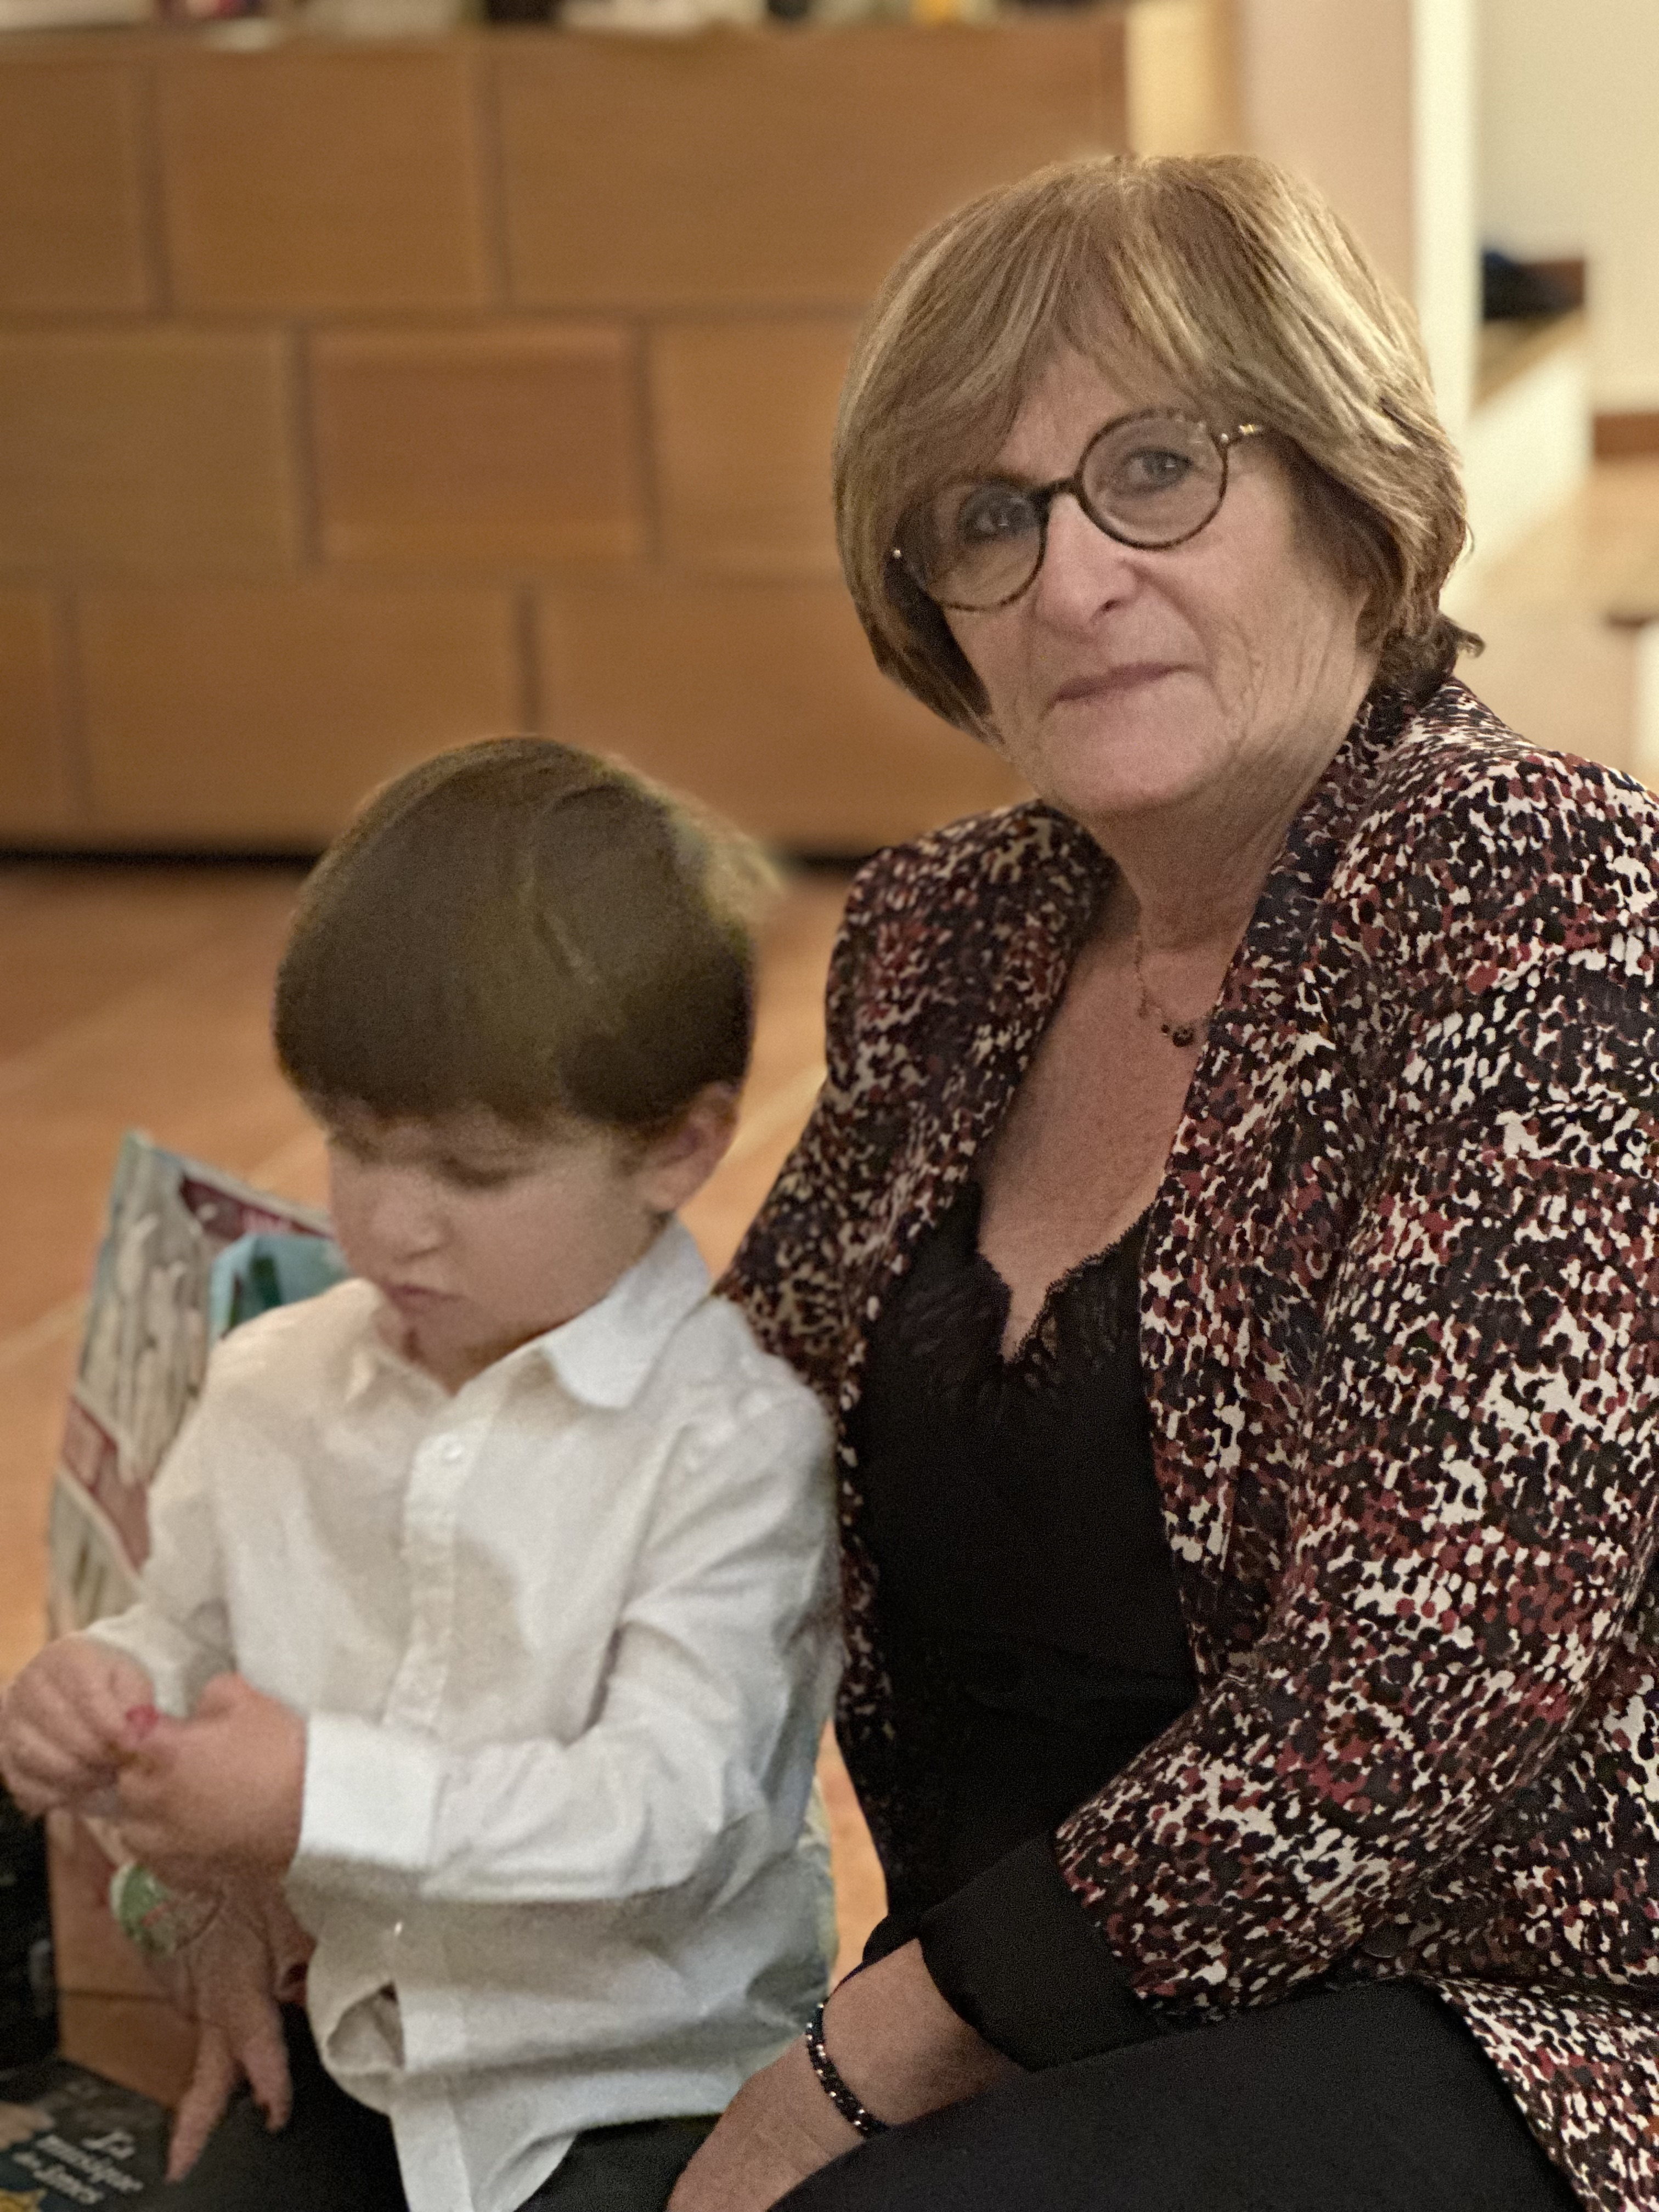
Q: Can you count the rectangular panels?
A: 9